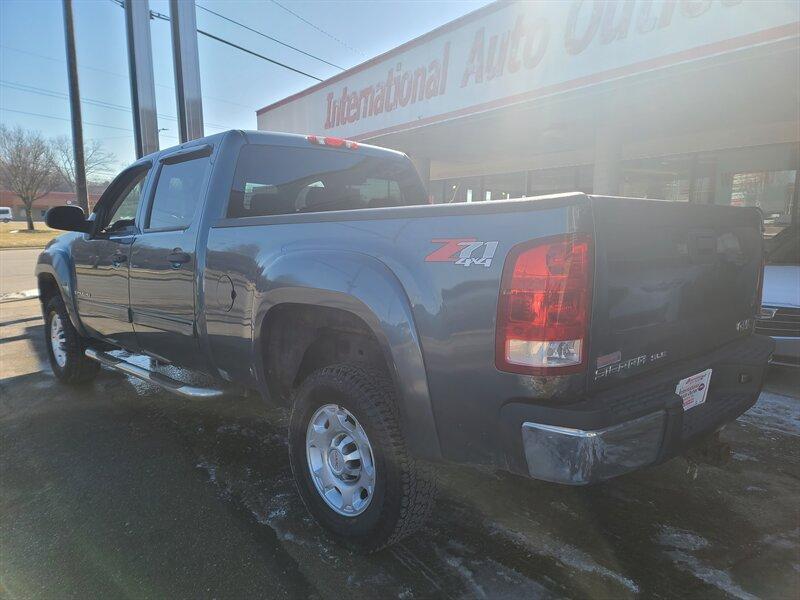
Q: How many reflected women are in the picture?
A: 0